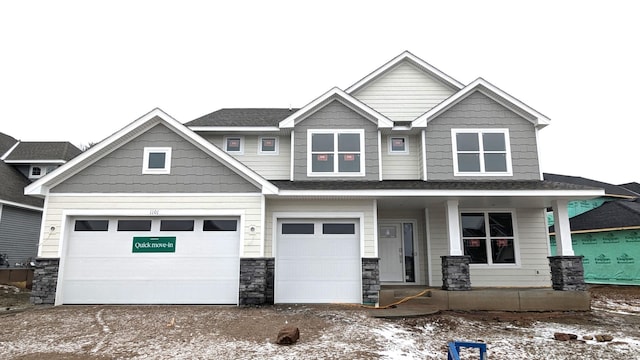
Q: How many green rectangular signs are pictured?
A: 1